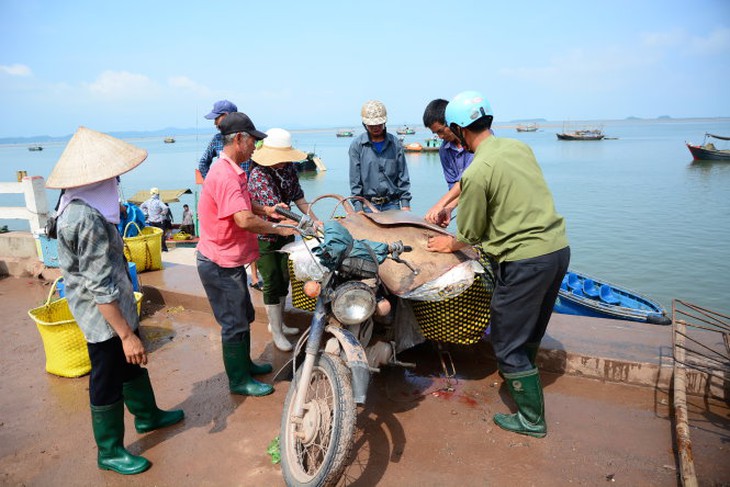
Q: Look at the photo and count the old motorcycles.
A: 1